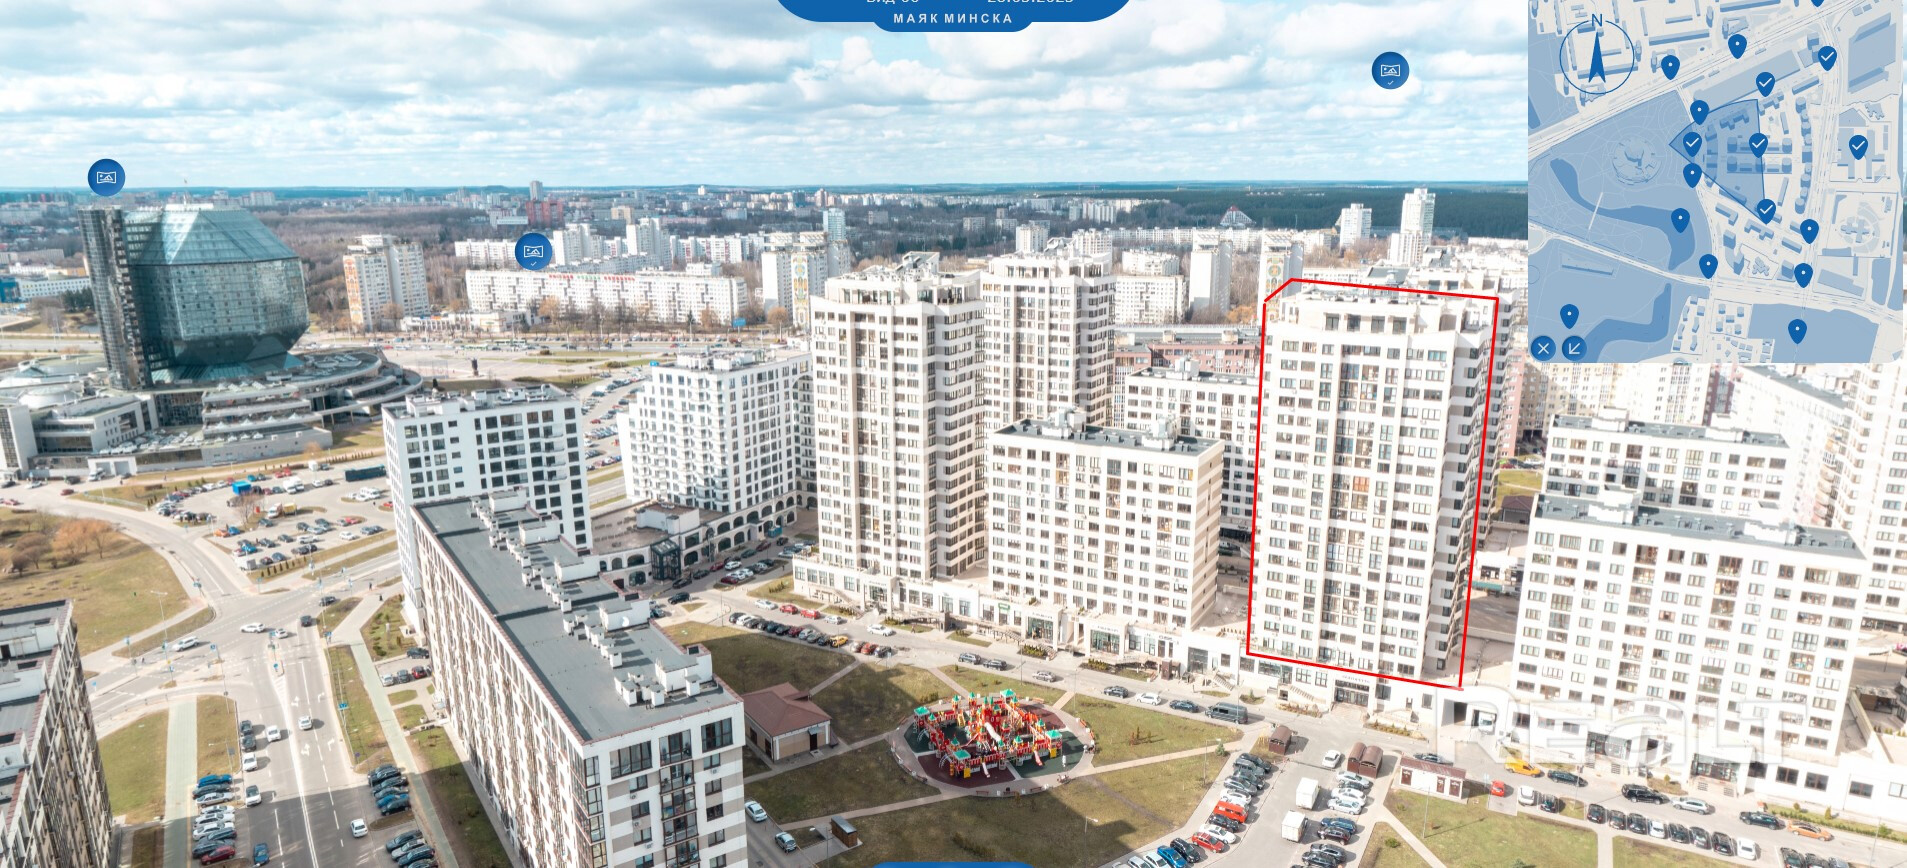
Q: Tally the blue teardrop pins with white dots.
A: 10